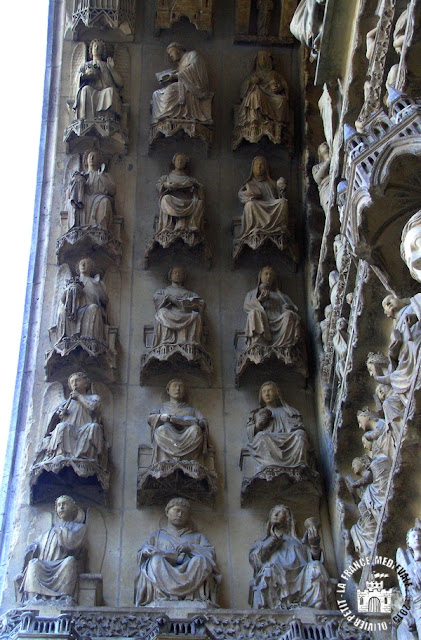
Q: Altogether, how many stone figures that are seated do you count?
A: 15